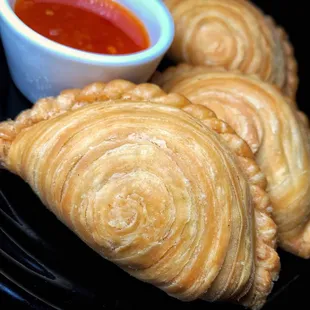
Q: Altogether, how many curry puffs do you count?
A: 3